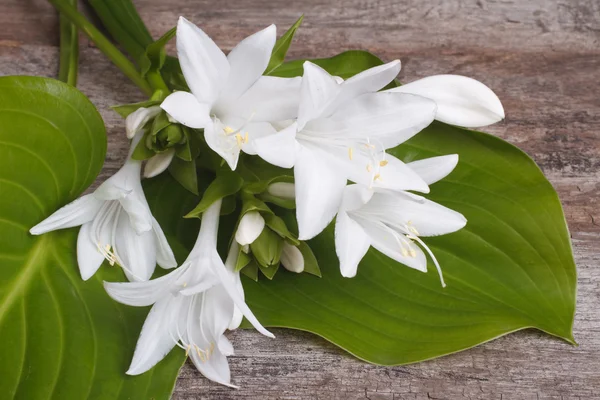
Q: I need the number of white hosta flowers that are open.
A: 5